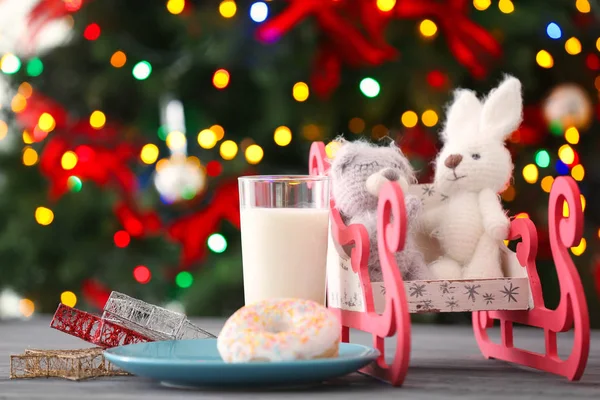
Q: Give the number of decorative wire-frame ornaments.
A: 3